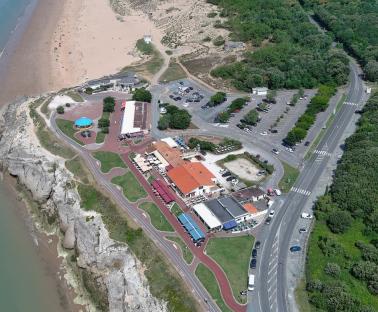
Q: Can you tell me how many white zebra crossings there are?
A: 3